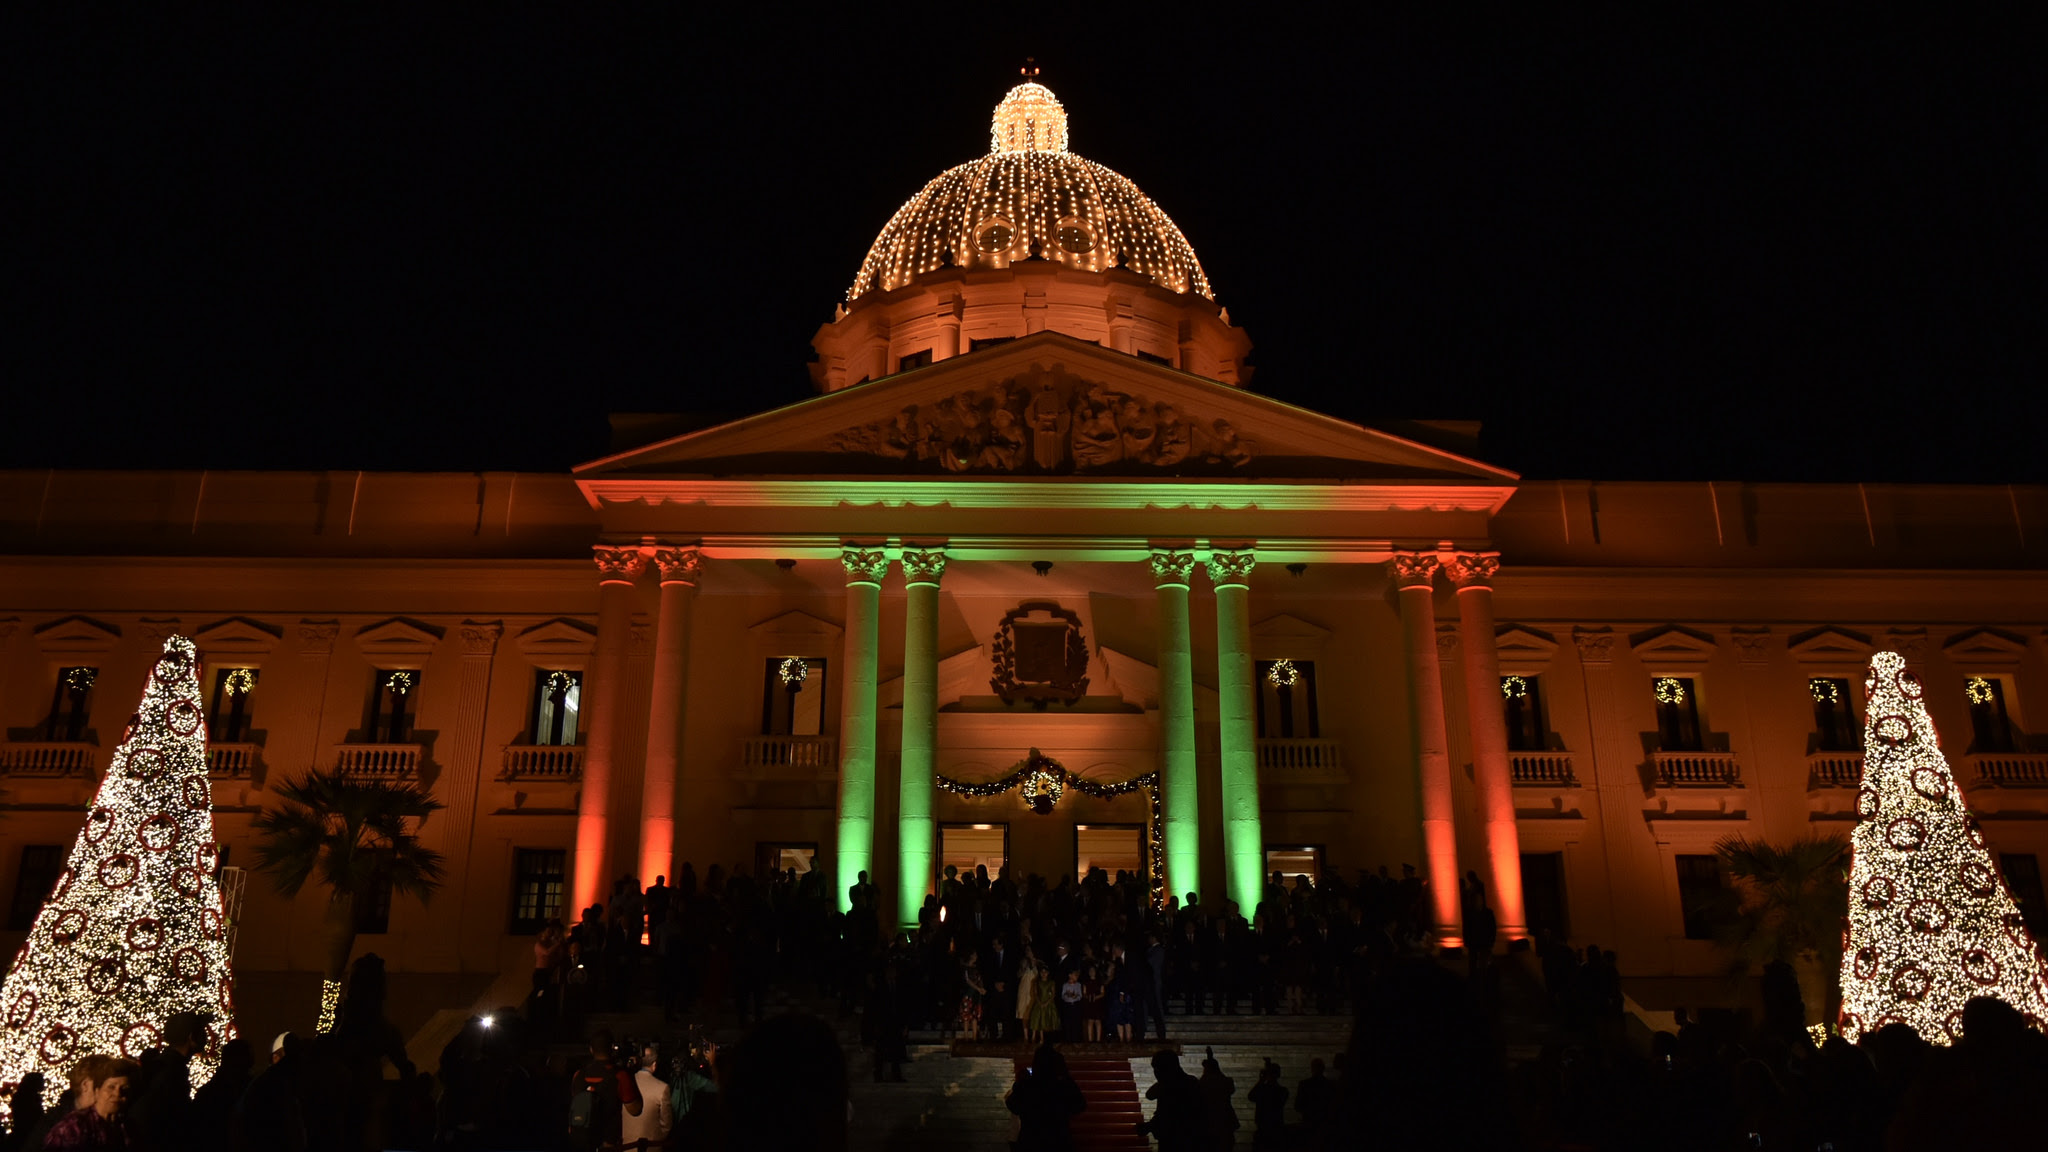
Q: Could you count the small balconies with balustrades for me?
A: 10